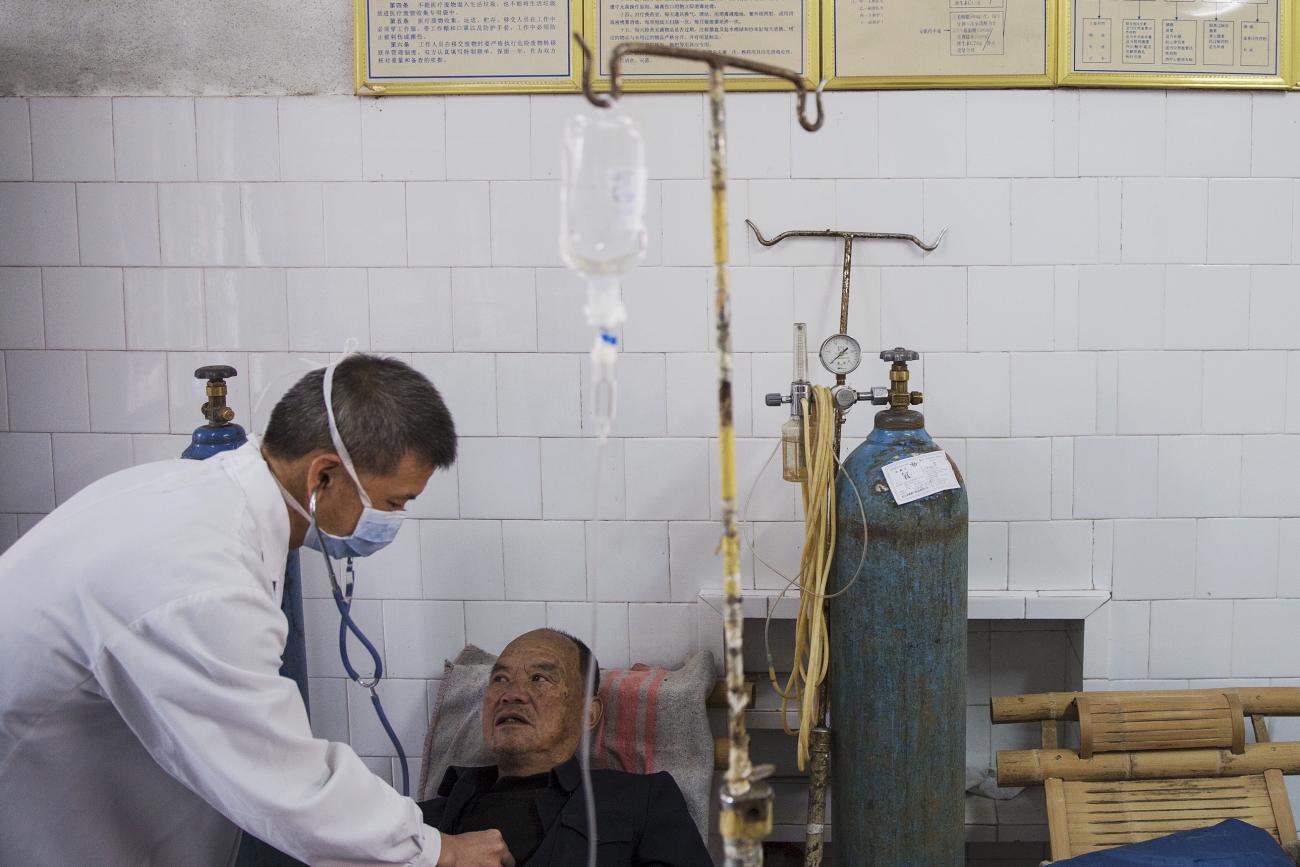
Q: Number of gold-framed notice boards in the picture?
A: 4